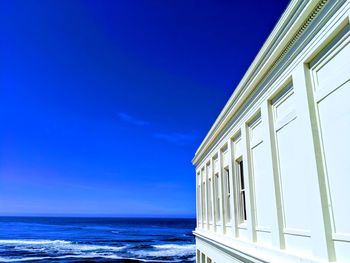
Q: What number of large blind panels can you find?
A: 3